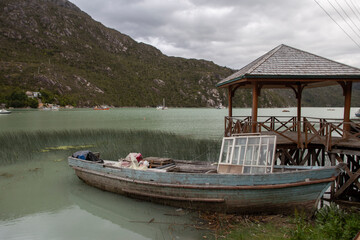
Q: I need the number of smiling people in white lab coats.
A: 0